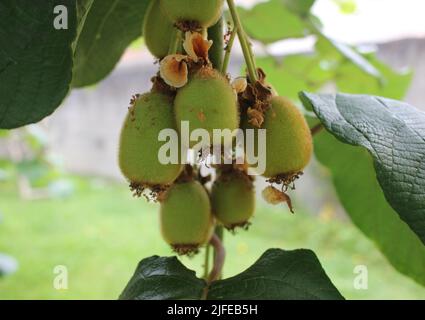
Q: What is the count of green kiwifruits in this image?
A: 7